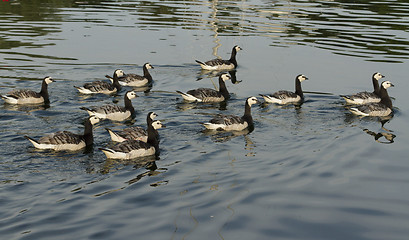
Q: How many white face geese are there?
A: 13